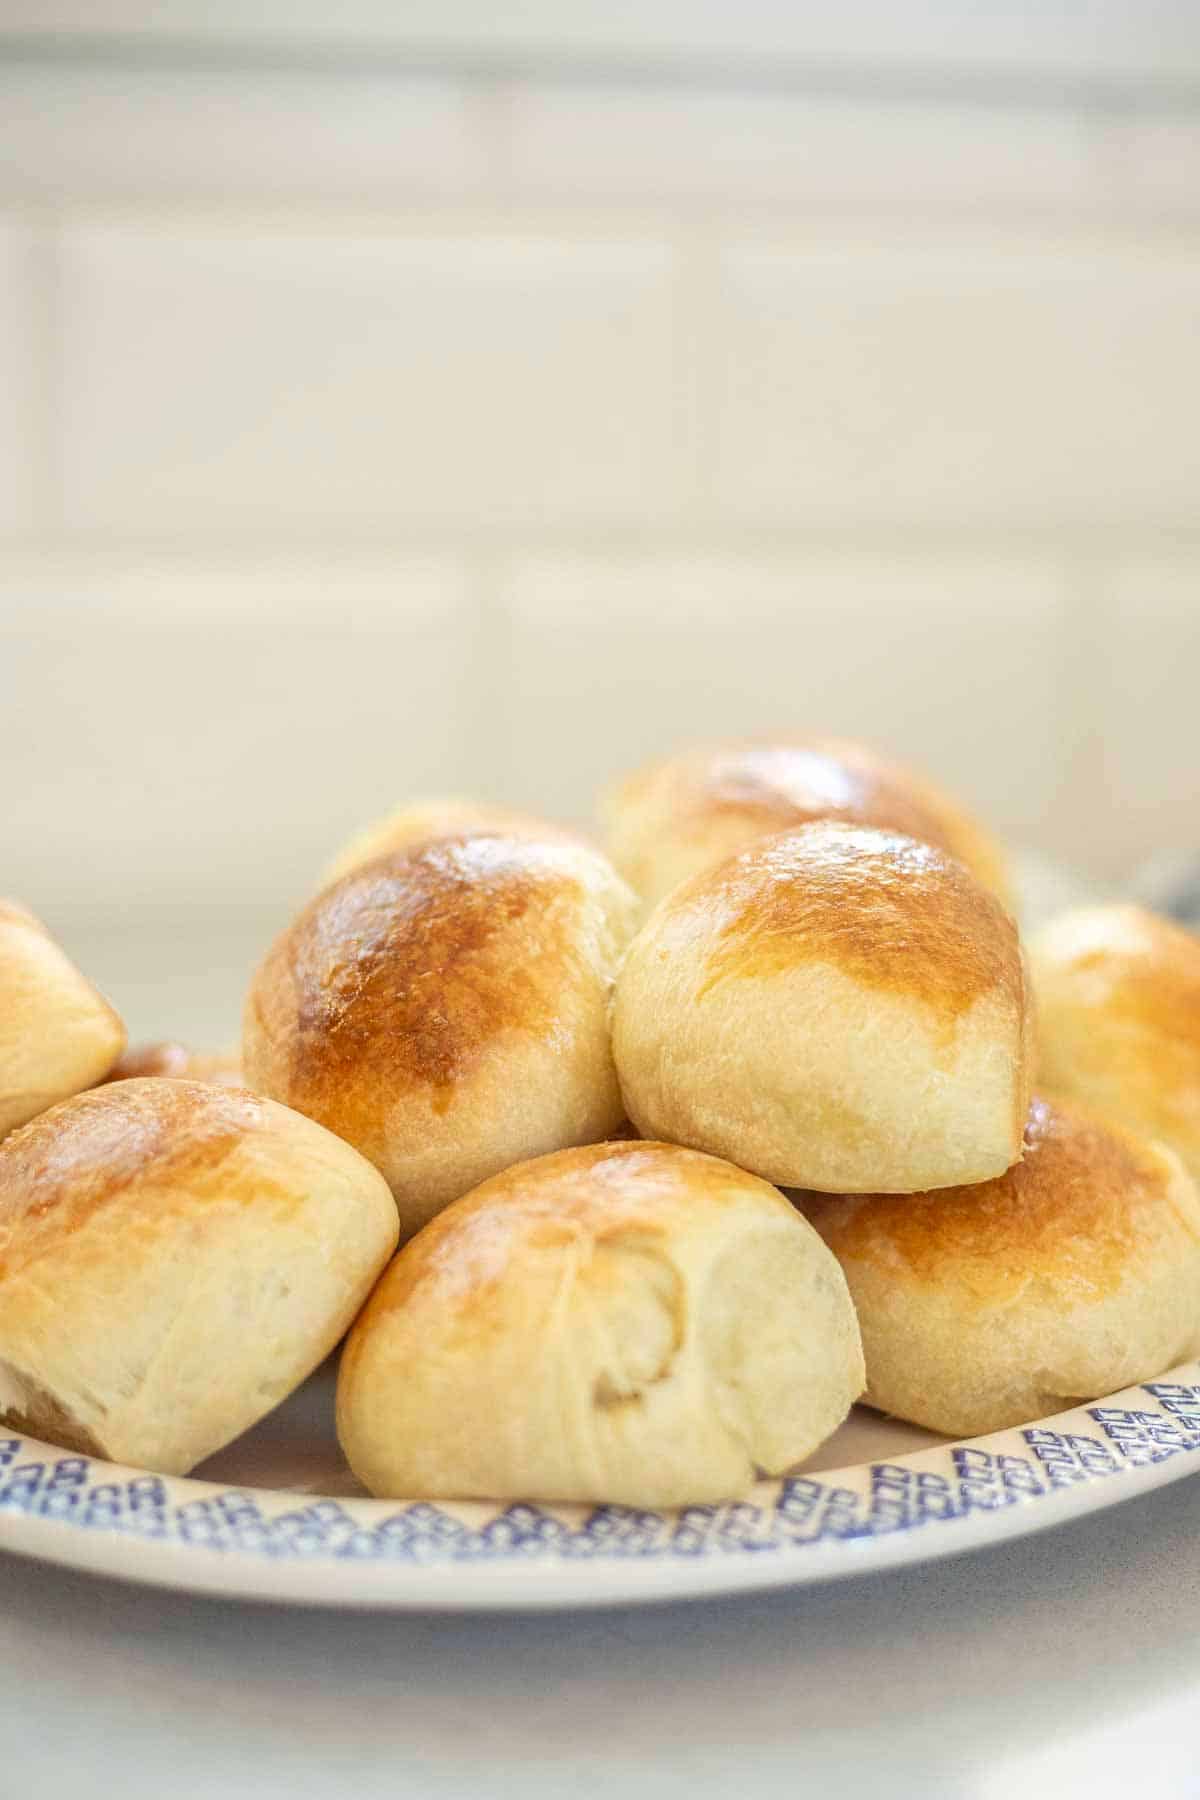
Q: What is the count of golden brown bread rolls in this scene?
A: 10